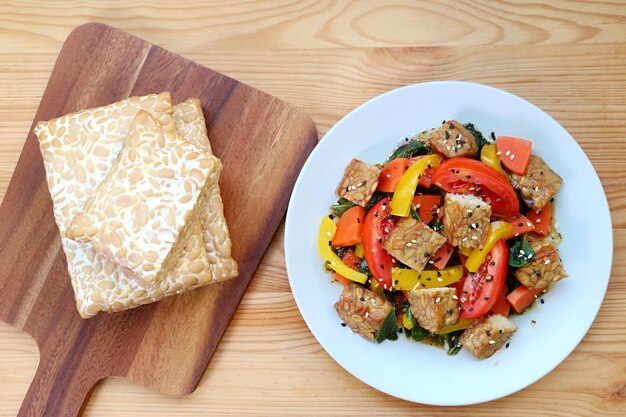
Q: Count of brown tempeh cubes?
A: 9